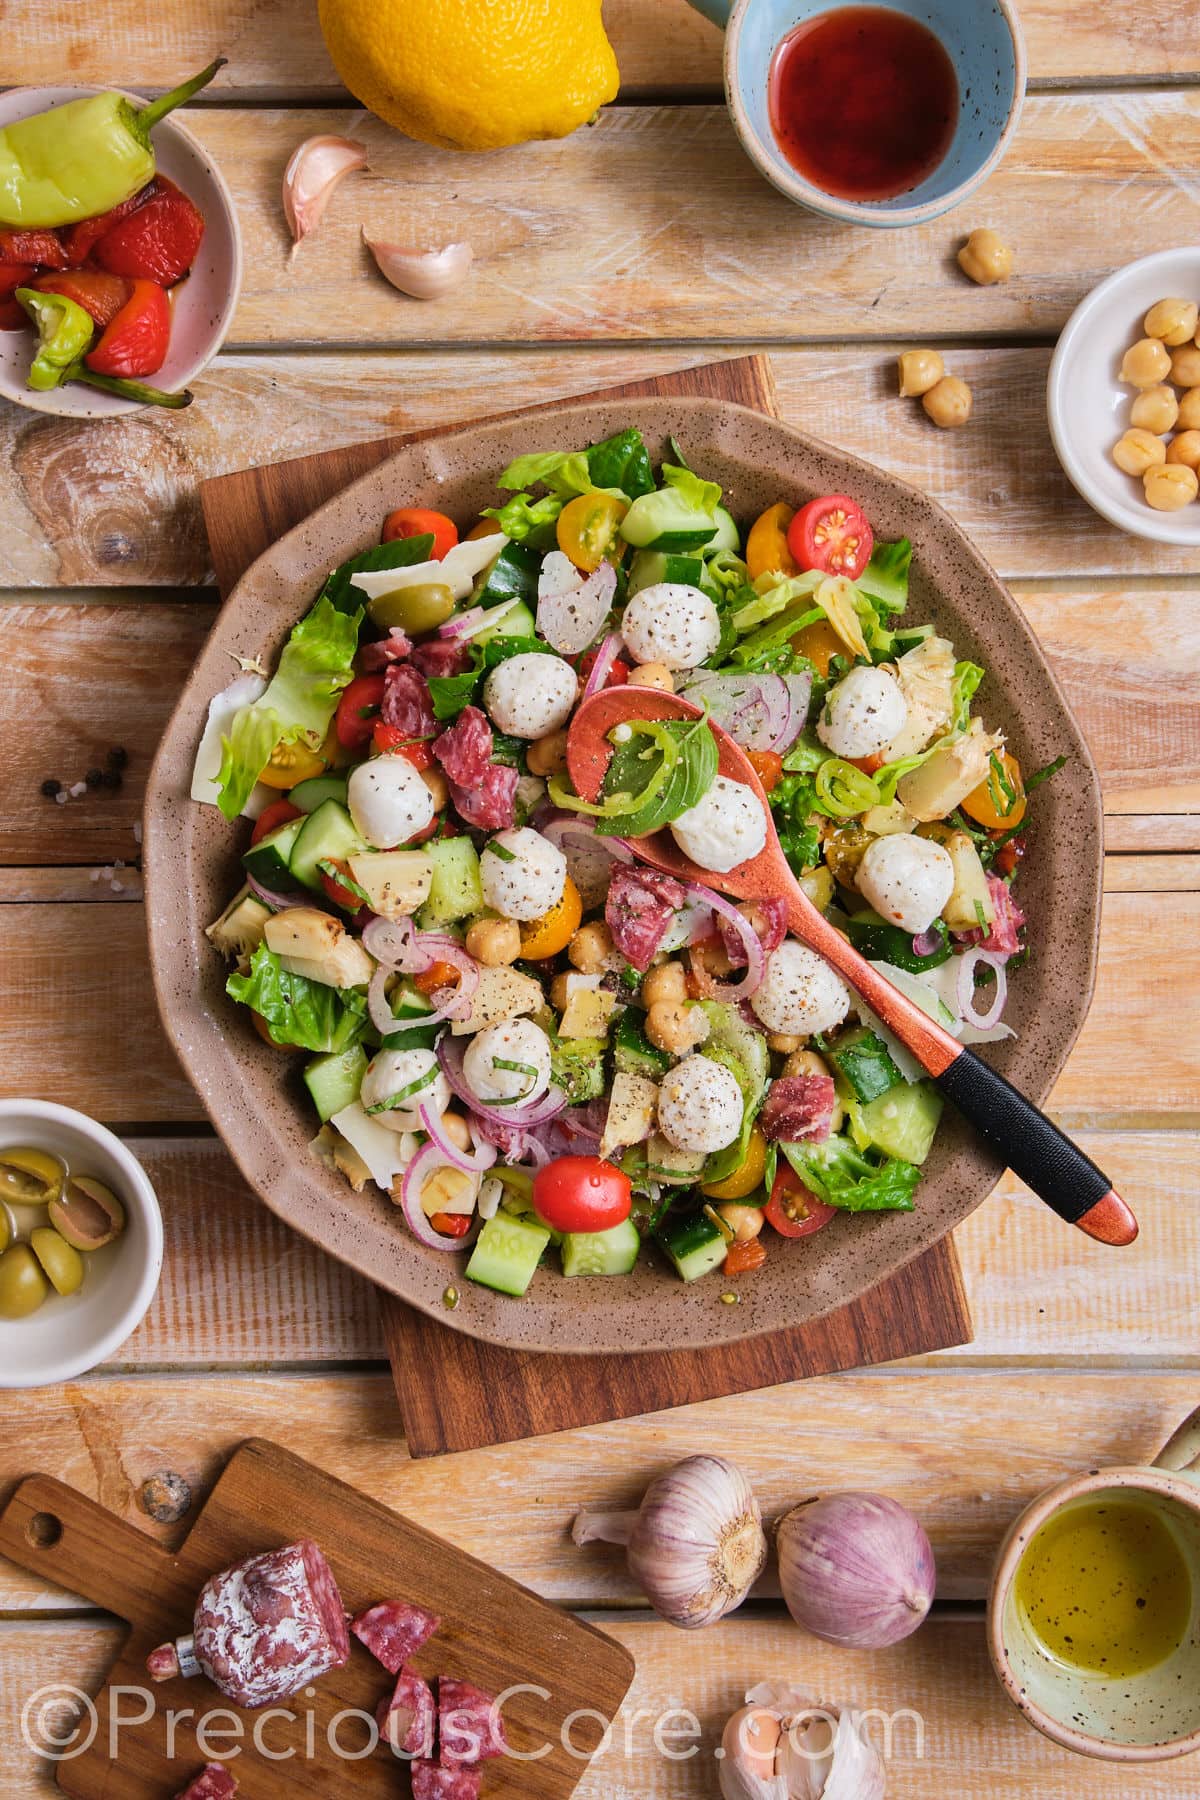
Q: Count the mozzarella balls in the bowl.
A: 11